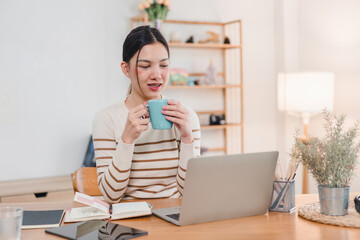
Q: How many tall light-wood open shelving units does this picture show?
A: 1